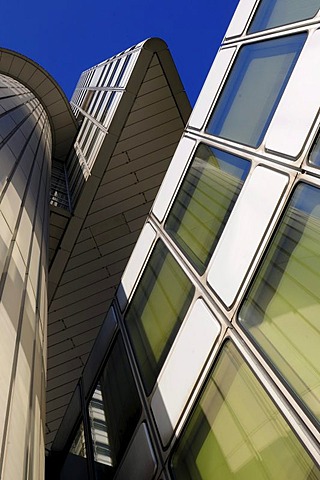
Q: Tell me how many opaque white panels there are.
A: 7